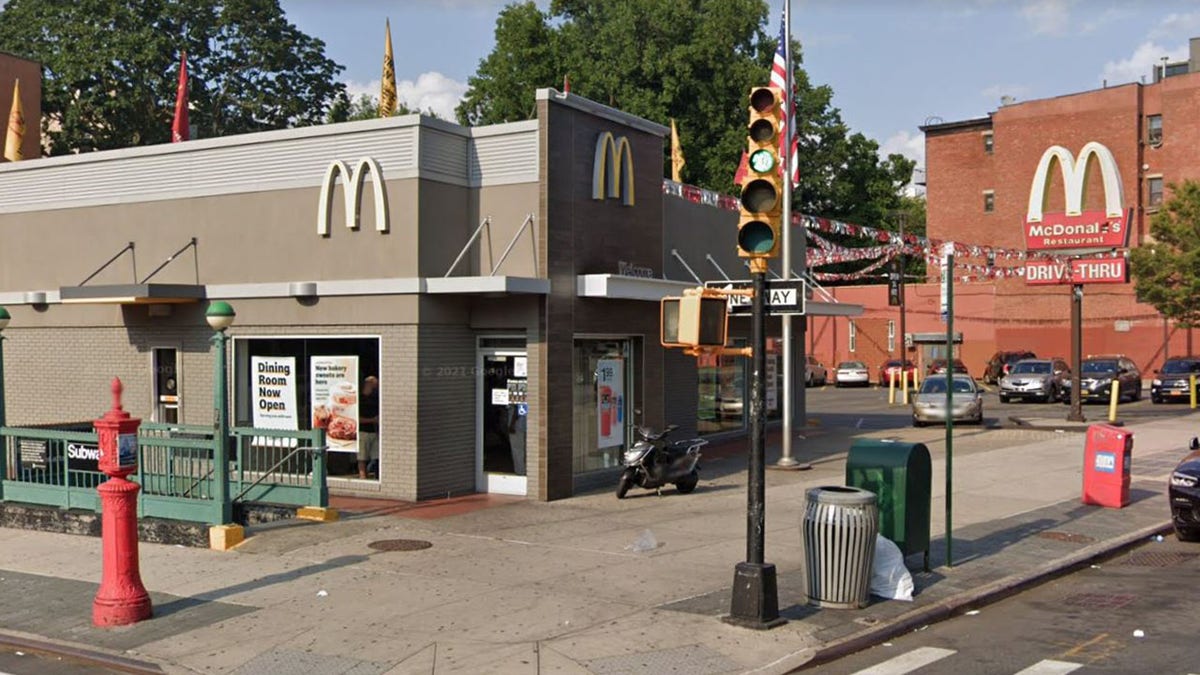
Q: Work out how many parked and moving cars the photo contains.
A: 10